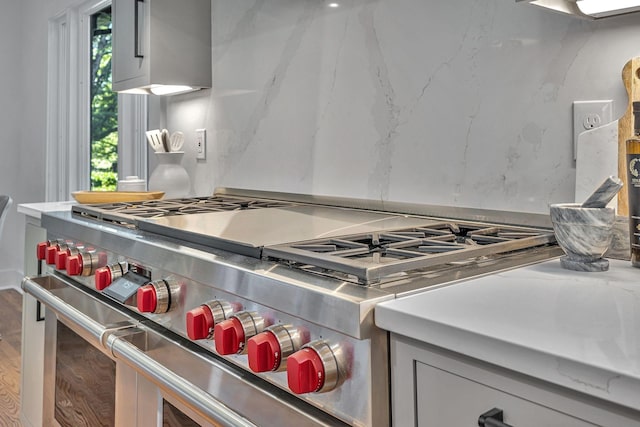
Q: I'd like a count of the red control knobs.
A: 10